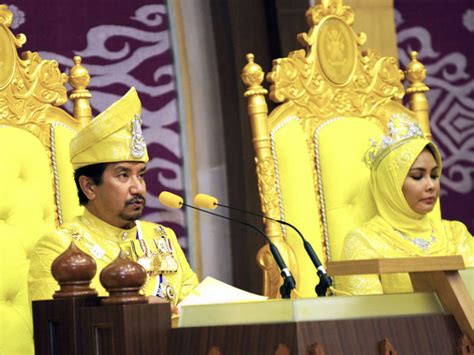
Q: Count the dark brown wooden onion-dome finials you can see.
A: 2